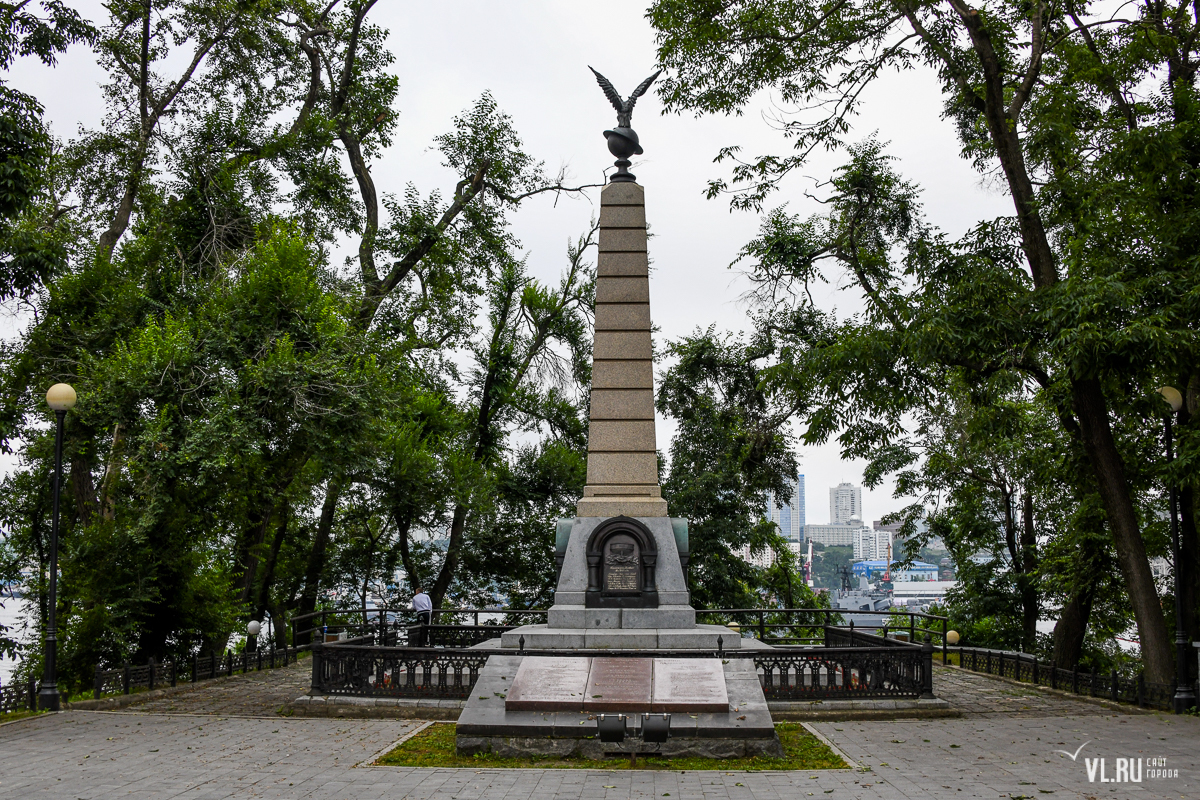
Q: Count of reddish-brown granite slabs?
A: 3